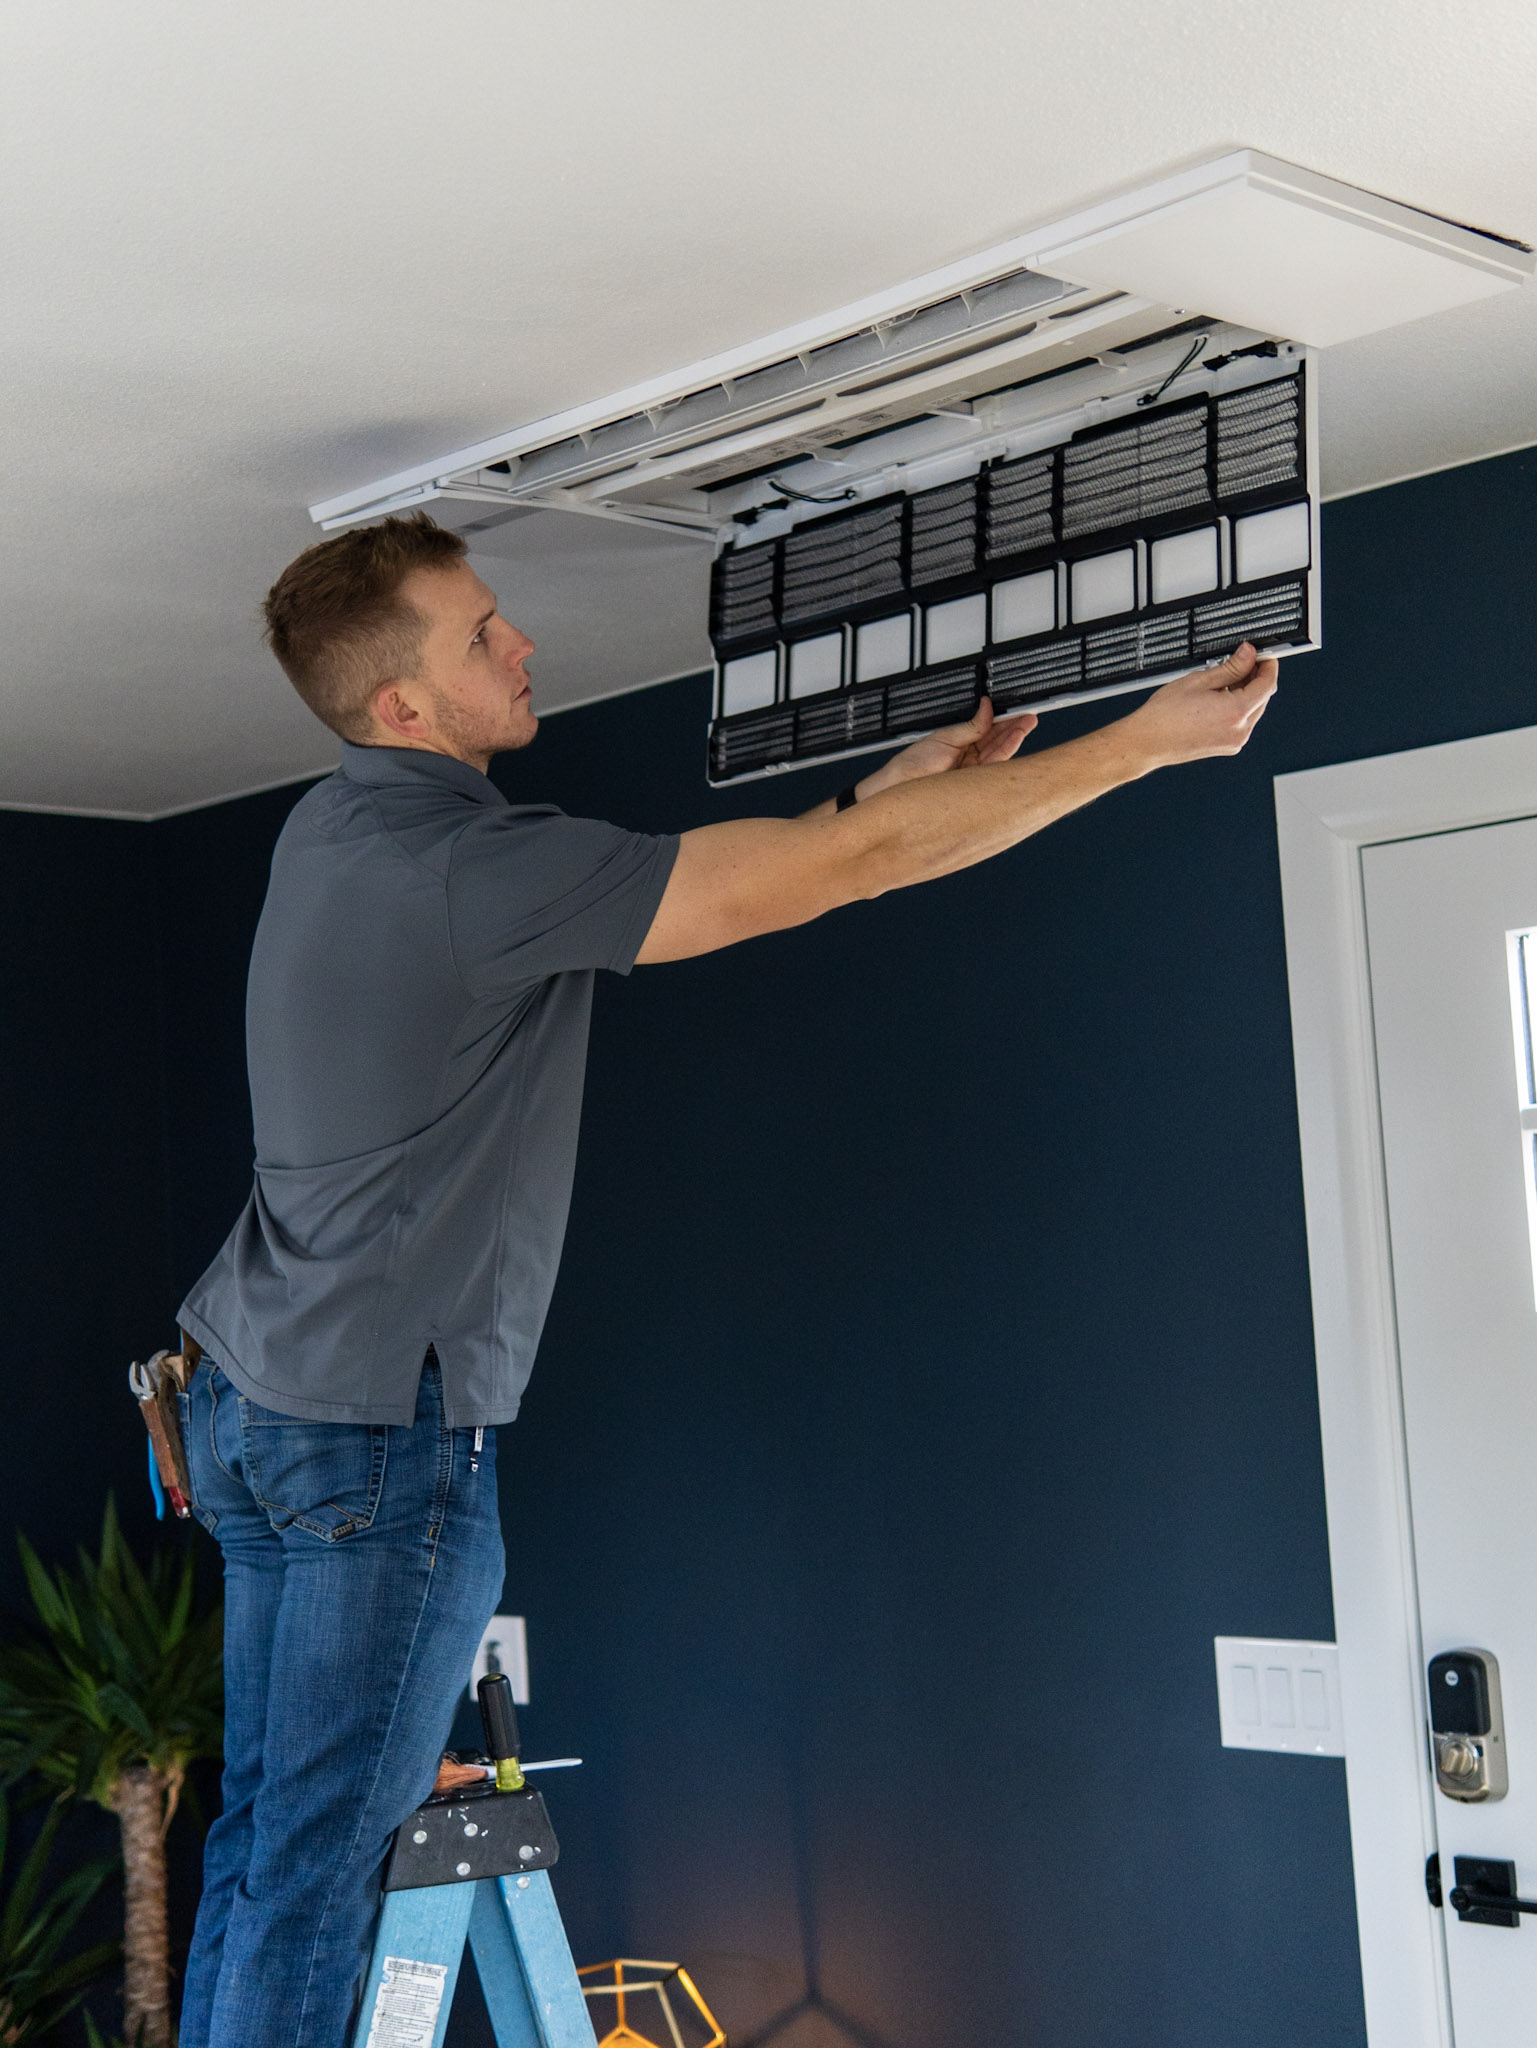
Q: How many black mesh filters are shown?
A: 12